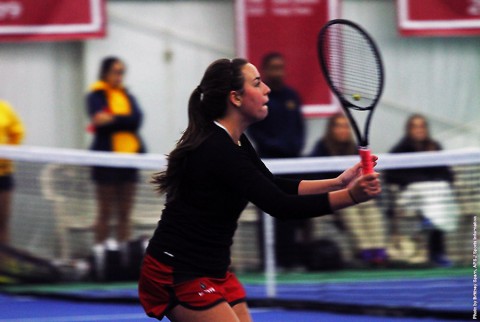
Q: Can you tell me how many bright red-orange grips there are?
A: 1